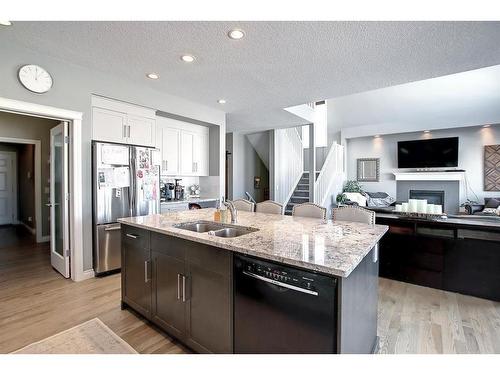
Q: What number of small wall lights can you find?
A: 3